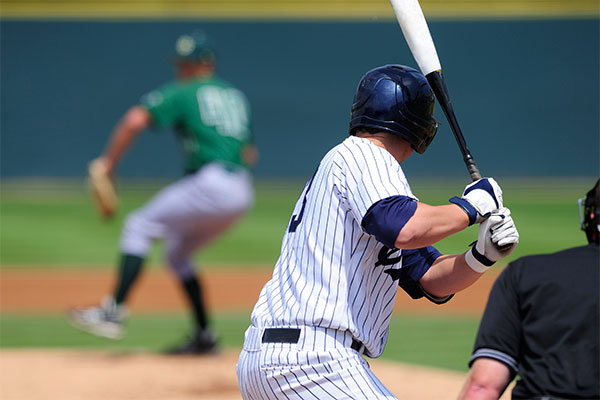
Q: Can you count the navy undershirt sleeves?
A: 2